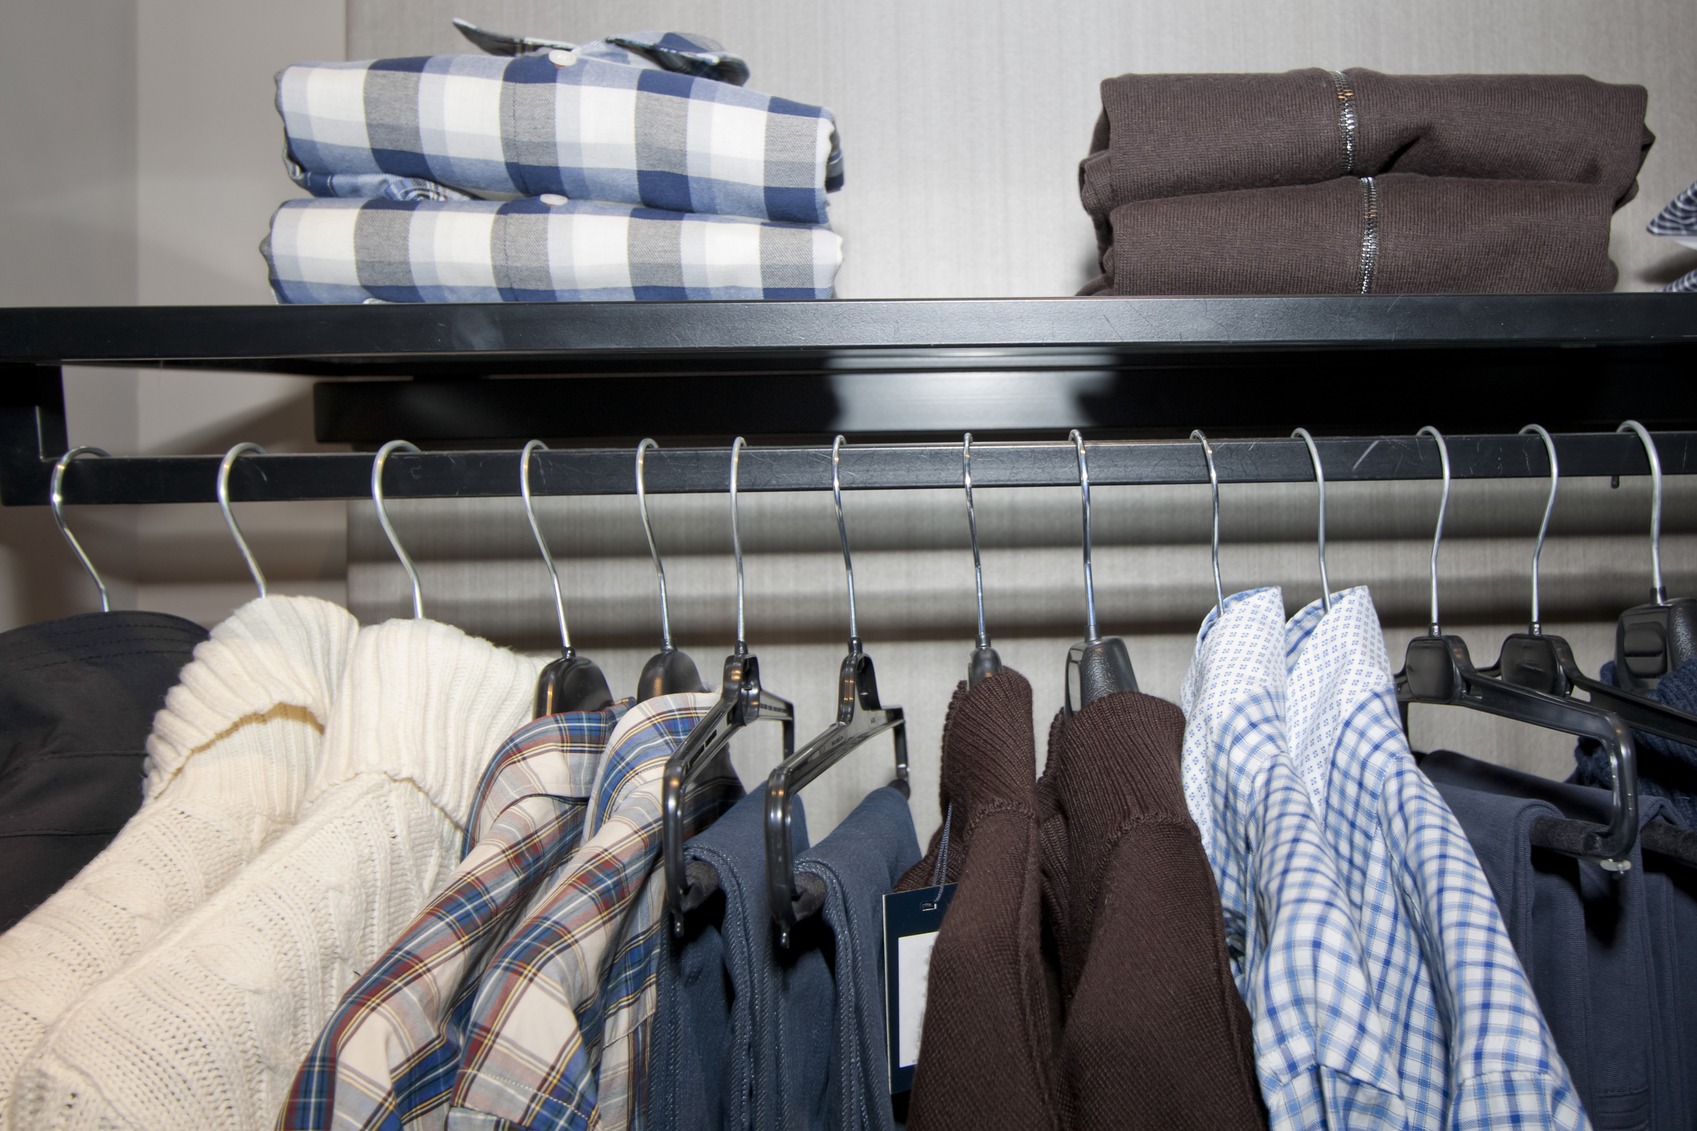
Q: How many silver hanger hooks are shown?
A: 14